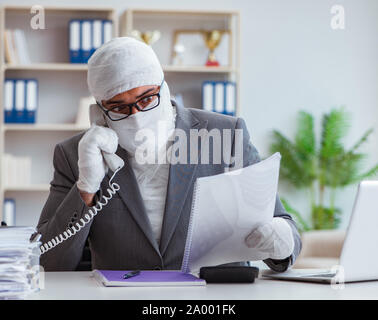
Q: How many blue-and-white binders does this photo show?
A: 11